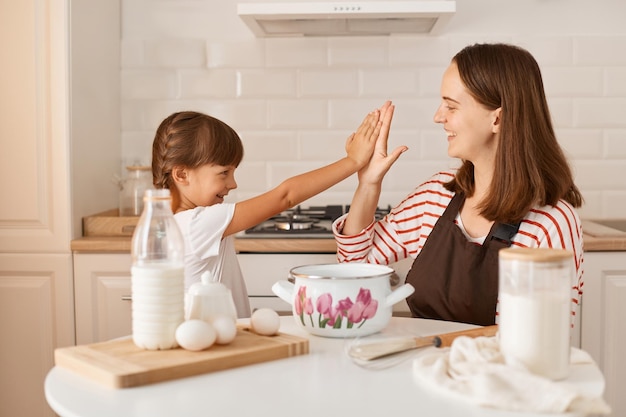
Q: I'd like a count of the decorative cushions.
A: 0